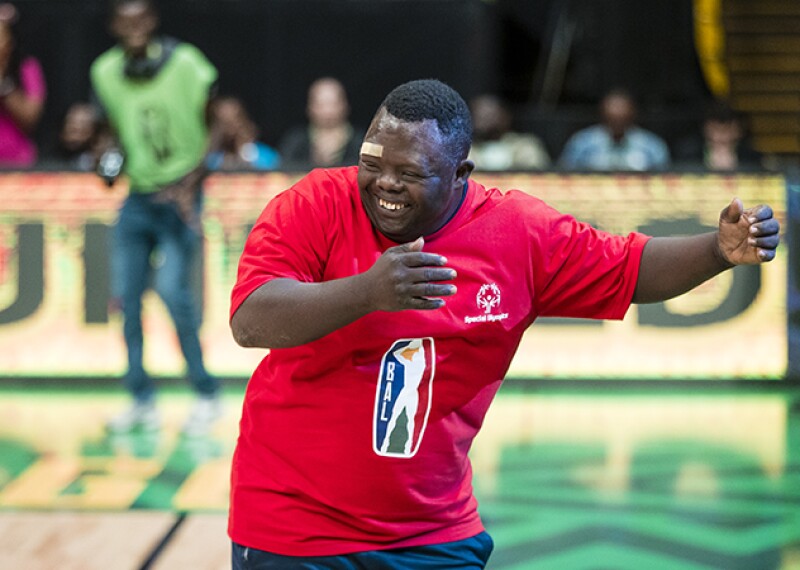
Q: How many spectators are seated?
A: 6